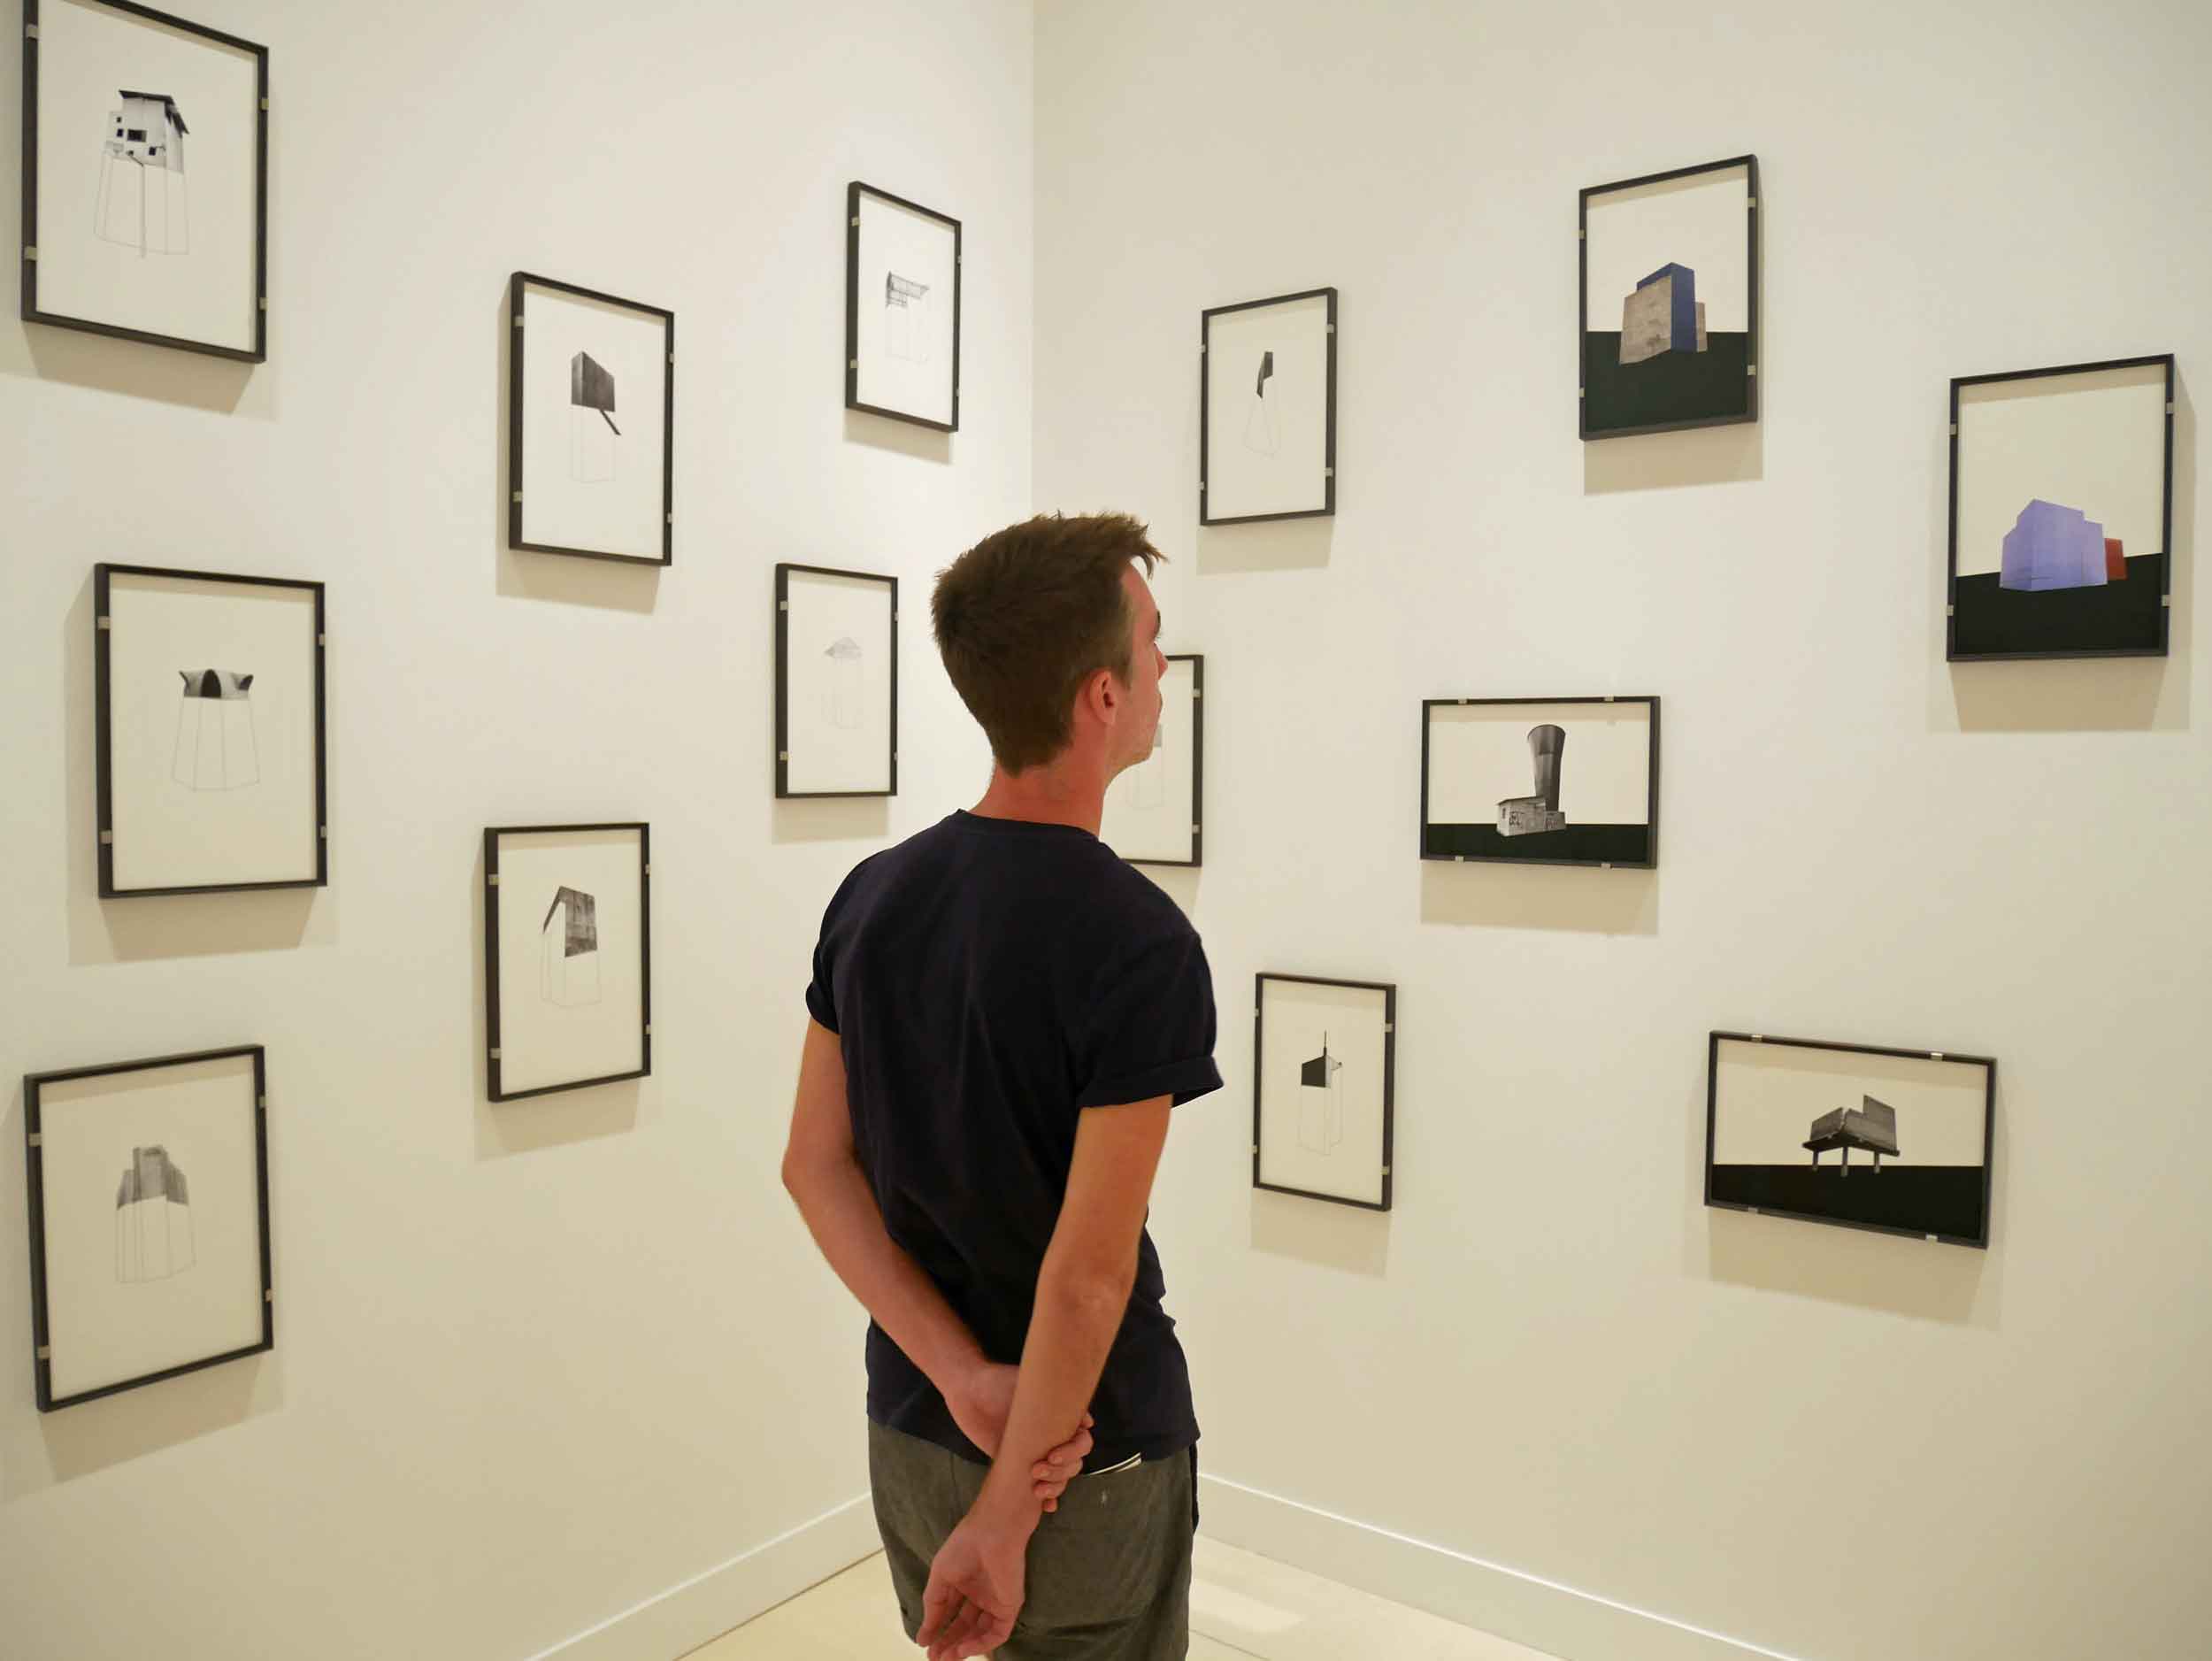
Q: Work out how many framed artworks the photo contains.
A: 14